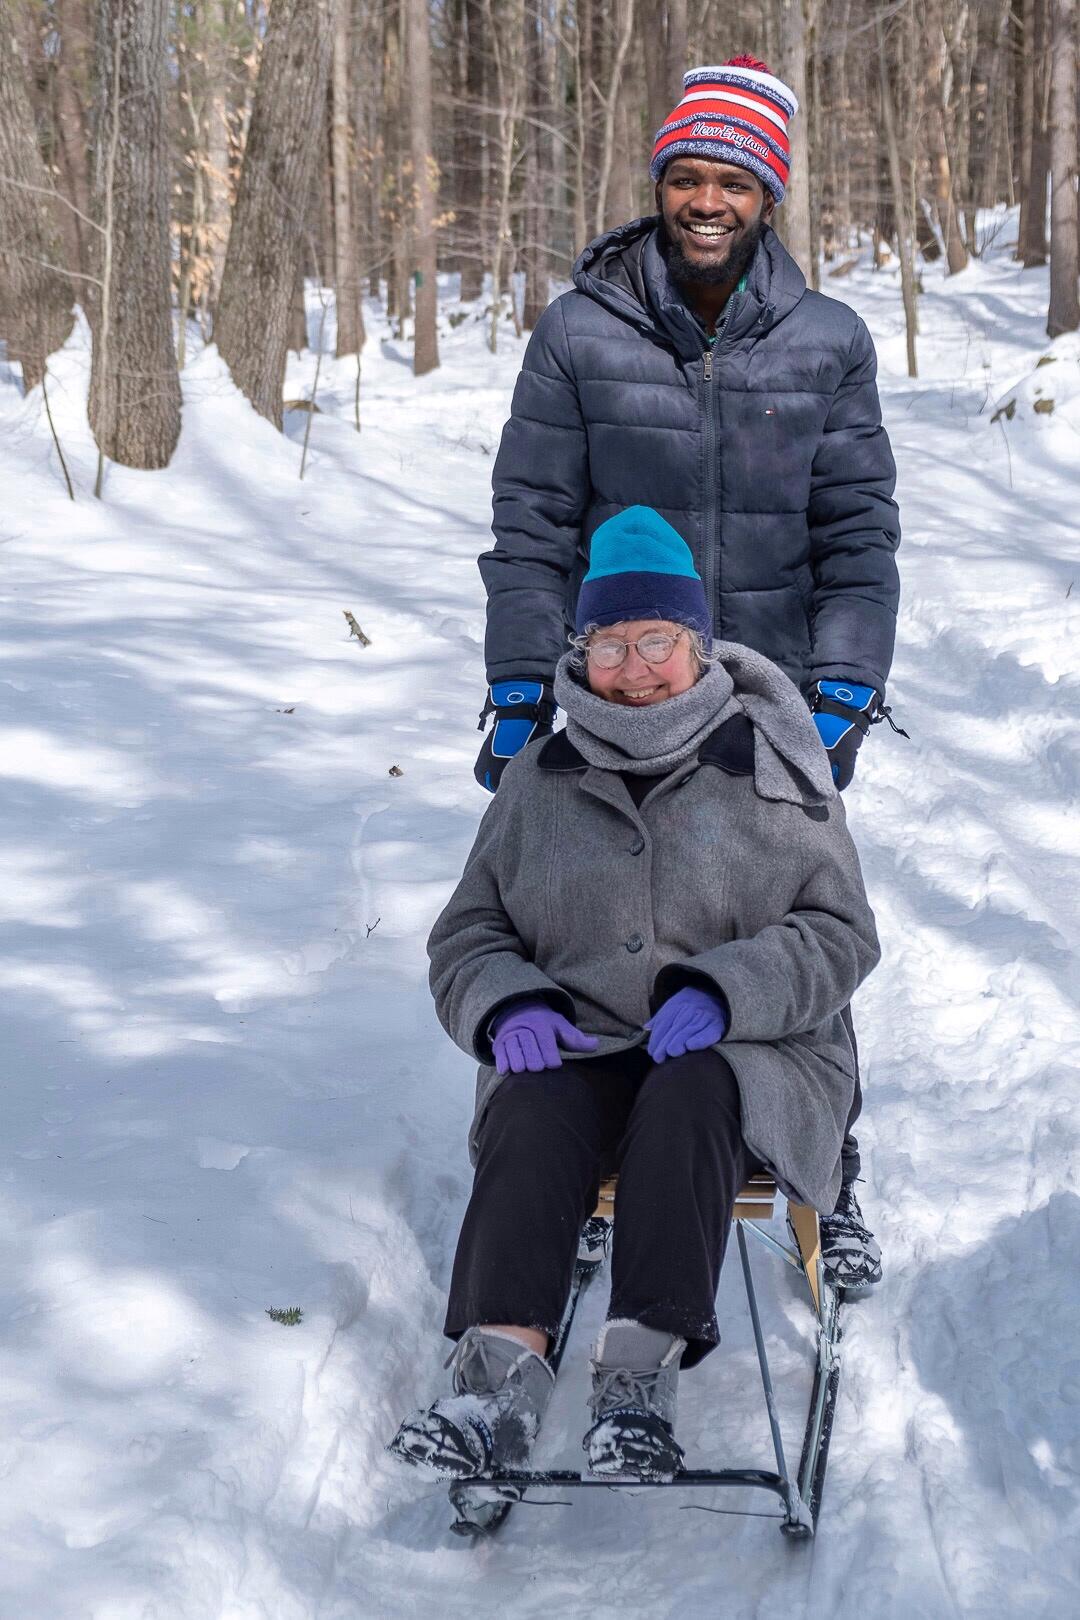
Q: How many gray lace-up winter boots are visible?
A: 2